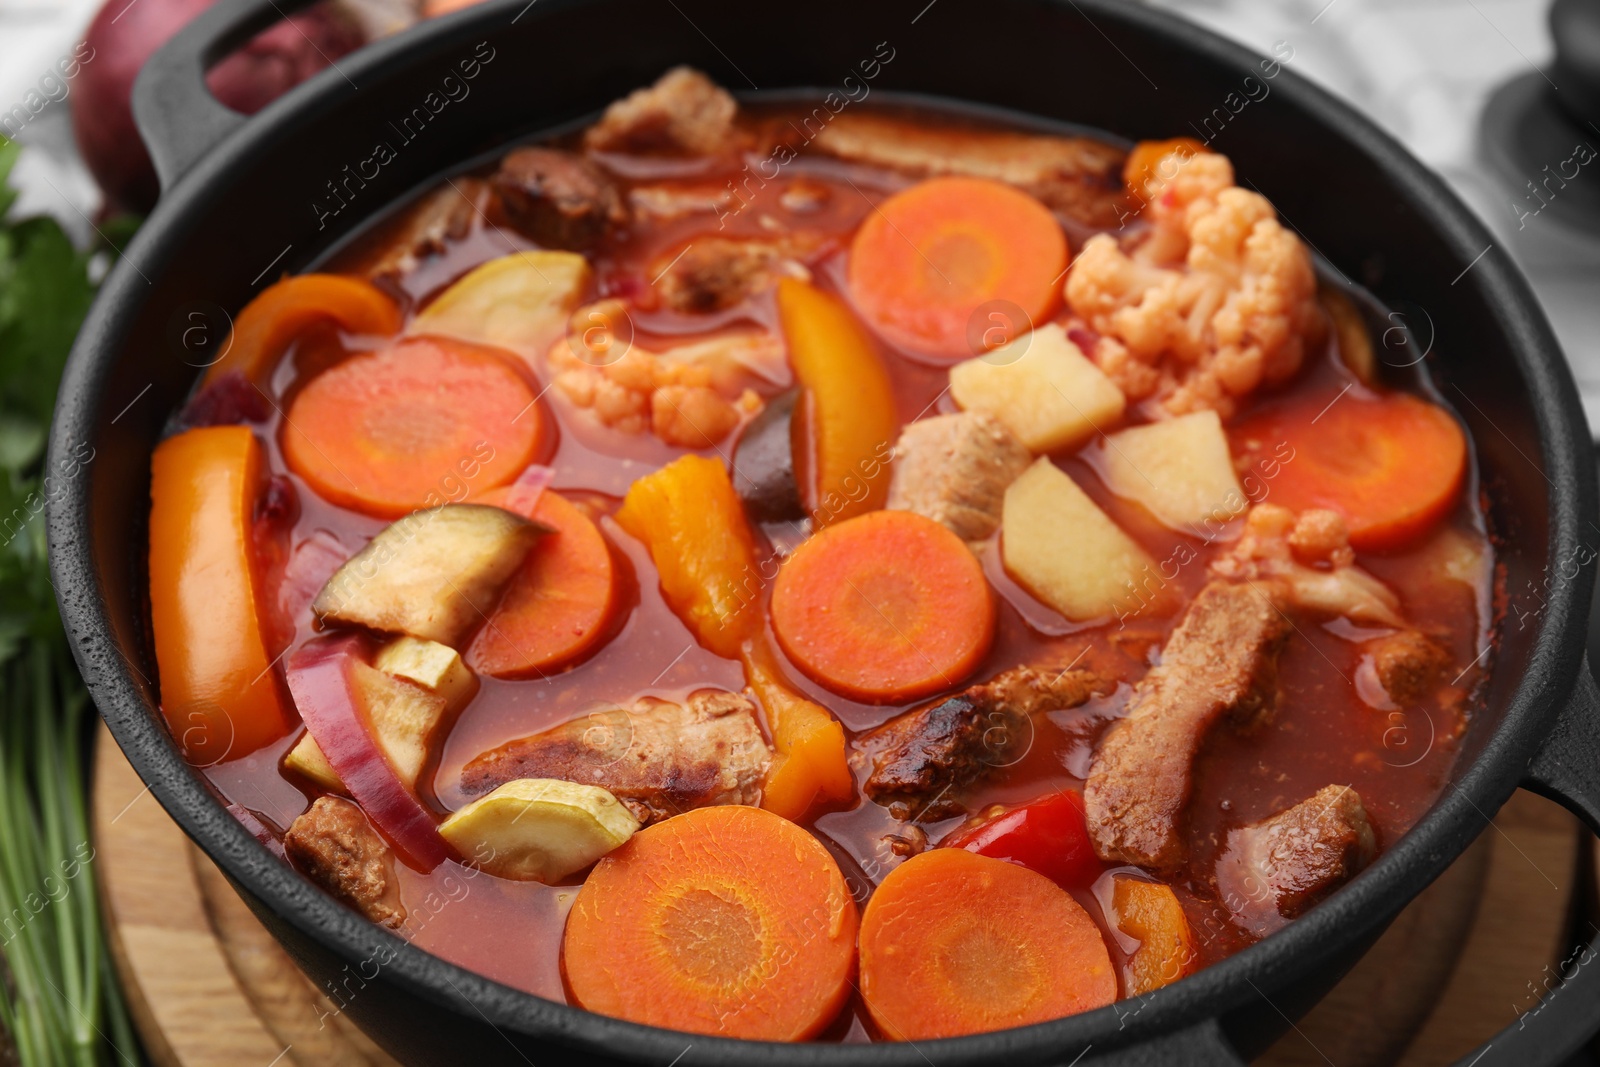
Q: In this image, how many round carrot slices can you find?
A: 7